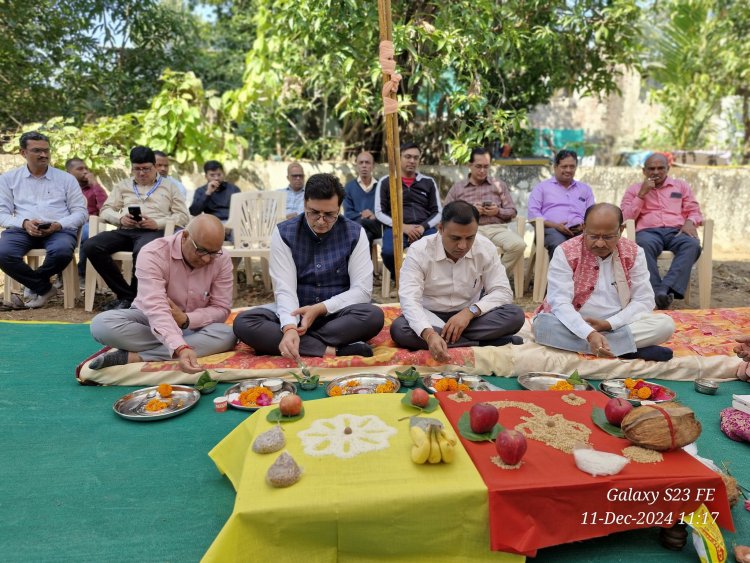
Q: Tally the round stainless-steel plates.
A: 6